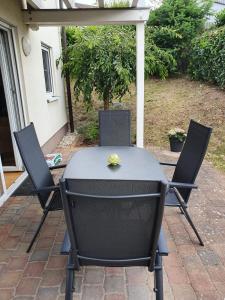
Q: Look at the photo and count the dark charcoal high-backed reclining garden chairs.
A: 4